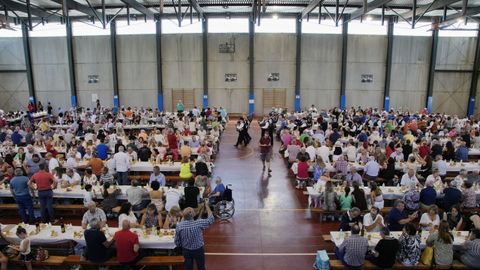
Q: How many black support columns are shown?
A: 11